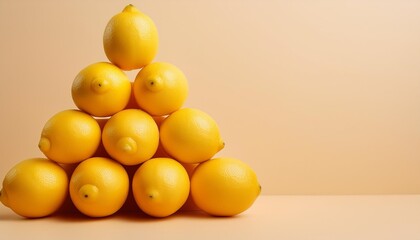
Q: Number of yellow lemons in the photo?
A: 10